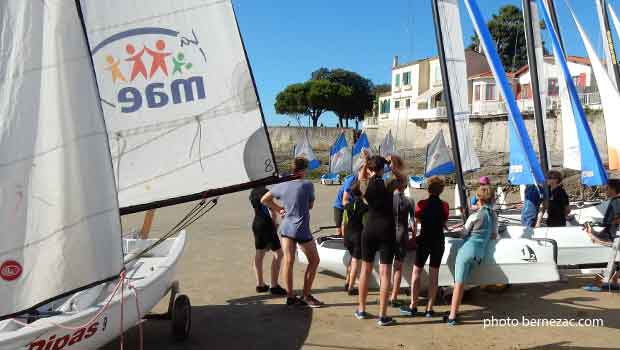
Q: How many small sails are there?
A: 5